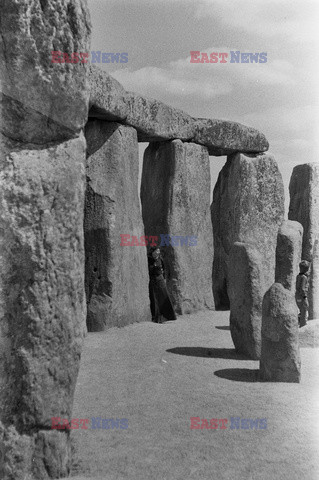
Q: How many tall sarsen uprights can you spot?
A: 5